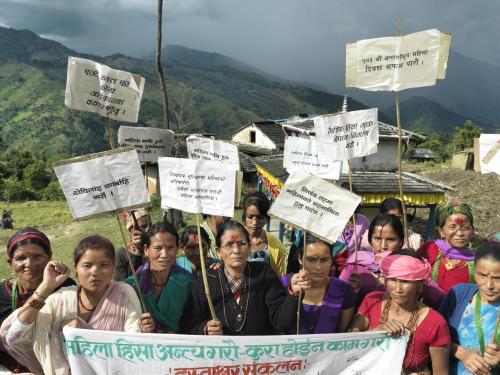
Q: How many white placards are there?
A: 10